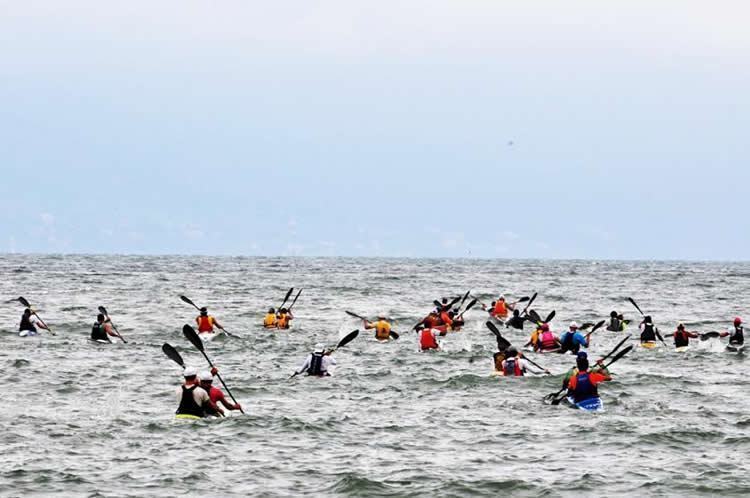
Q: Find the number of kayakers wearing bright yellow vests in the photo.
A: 3